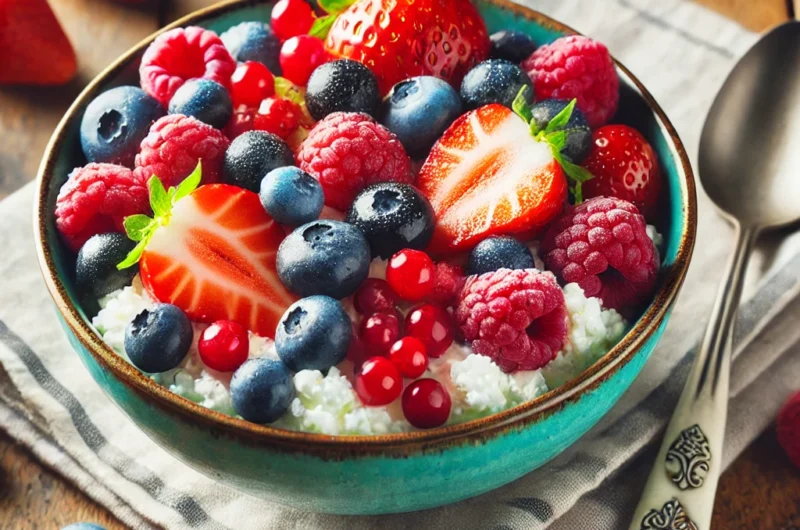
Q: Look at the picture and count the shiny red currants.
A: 12